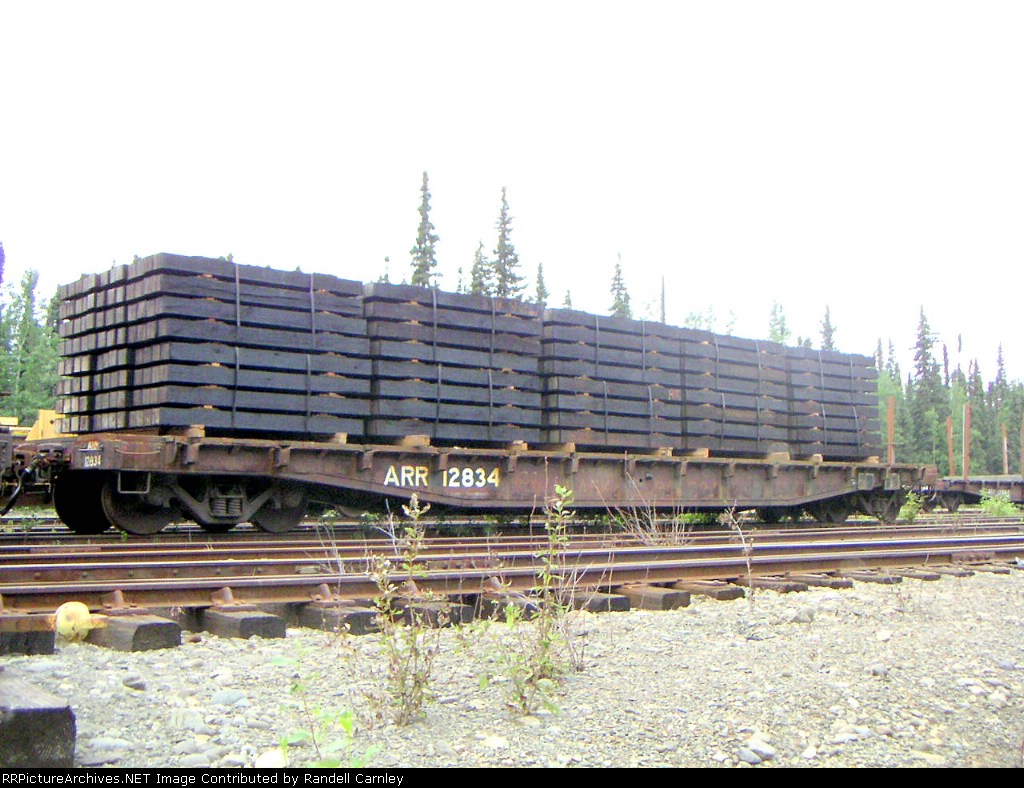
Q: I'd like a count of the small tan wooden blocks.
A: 10